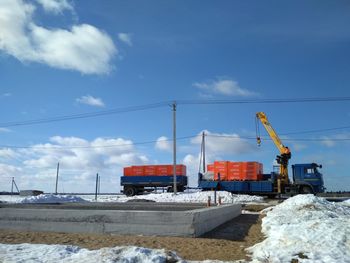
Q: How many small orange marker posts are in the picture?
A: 2